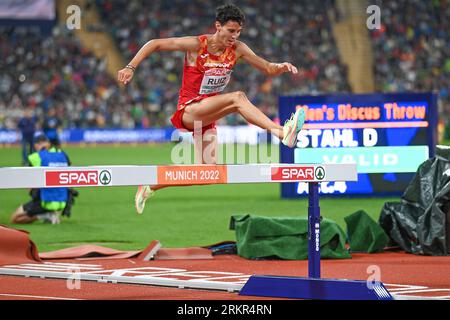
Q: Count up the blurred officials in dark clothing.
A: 2